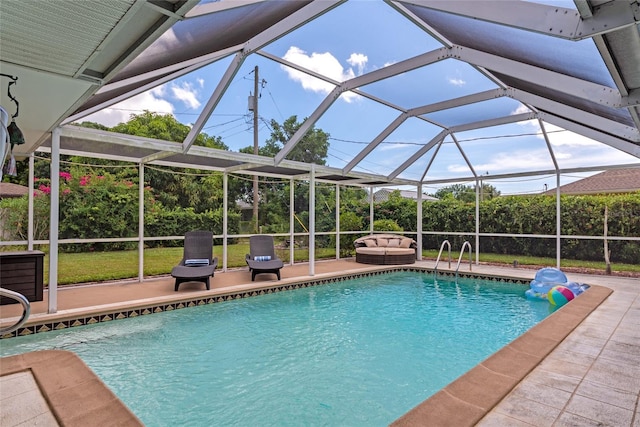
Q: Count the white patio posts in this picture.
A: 11